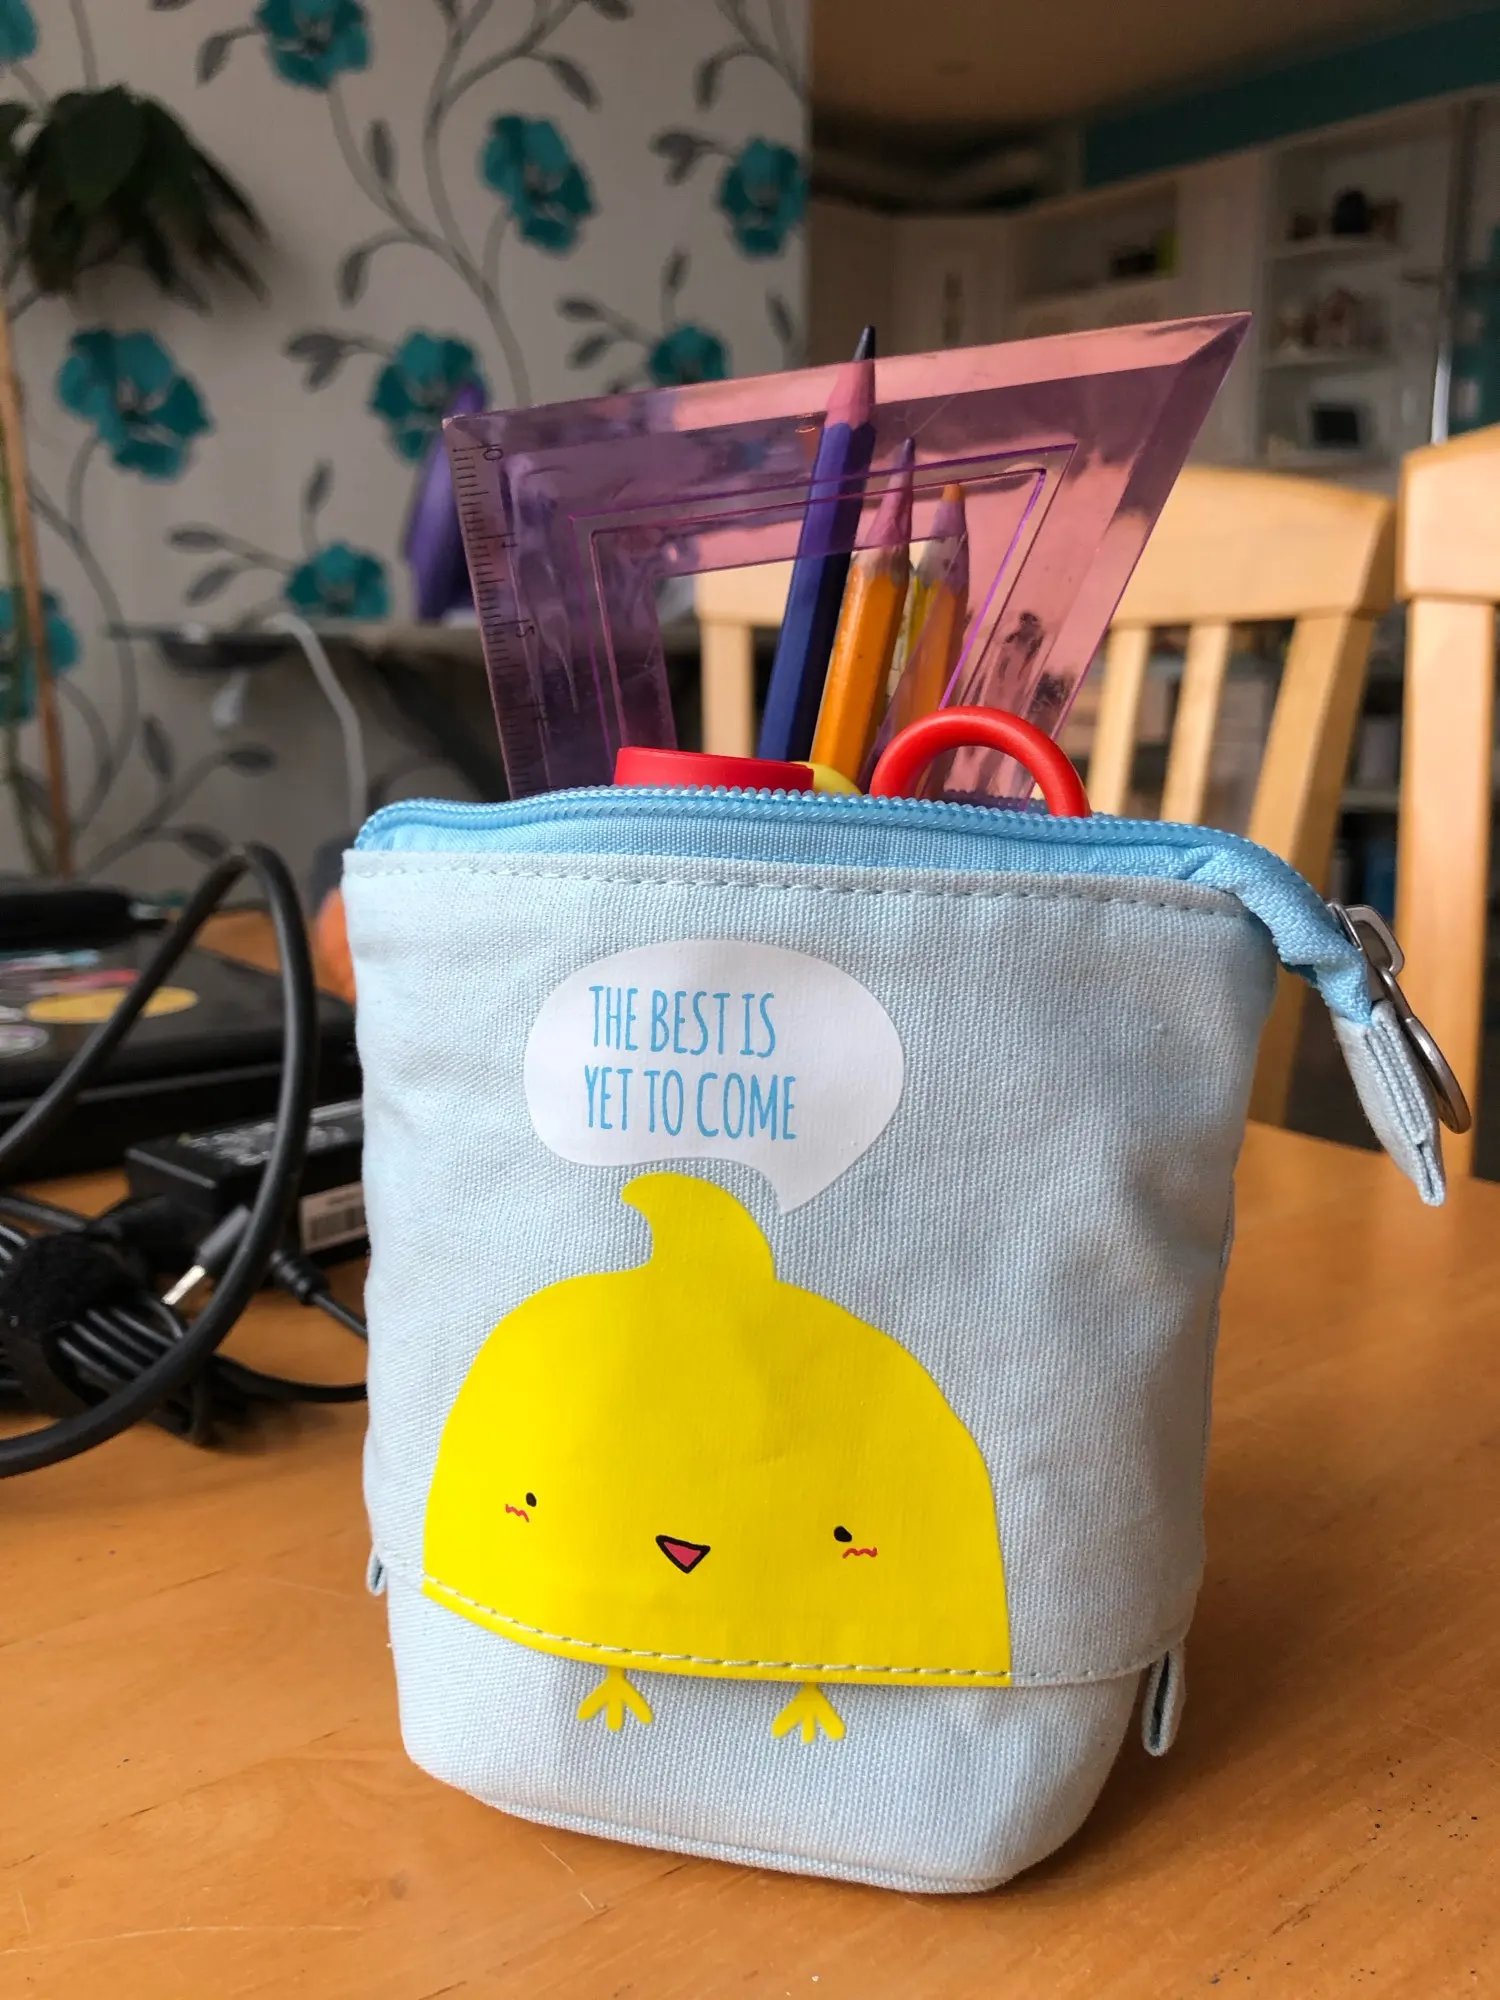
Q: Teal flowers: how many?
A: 9